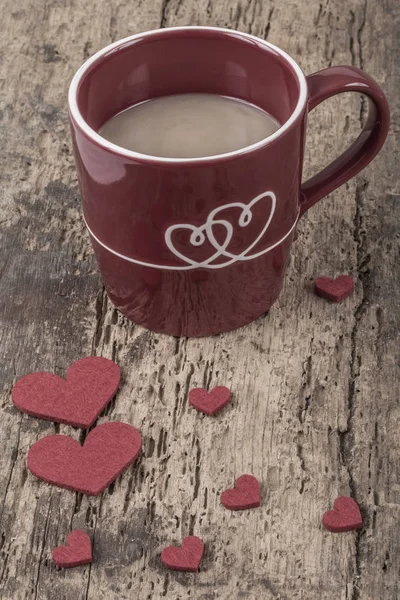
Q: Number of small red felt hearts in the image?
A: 6